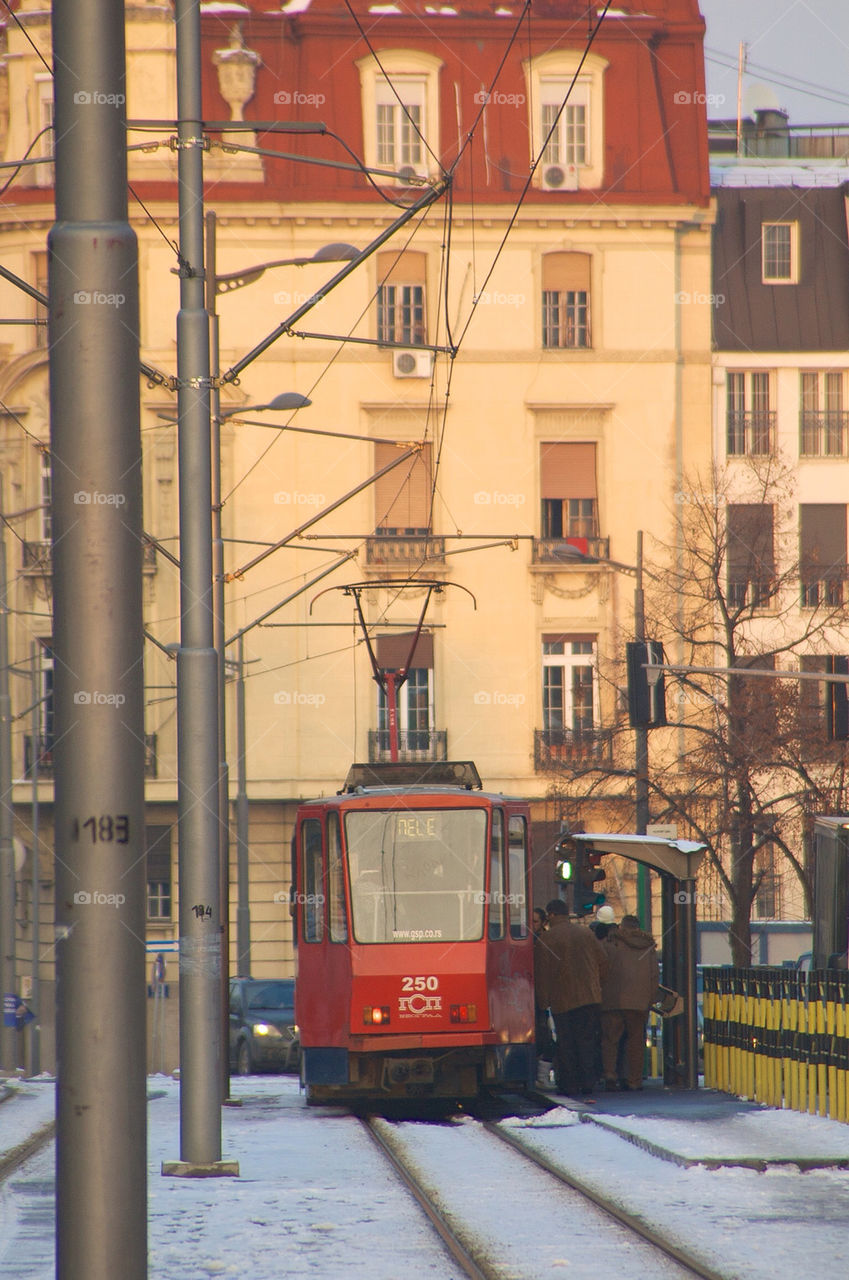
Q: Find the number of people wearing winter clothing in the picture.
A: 4